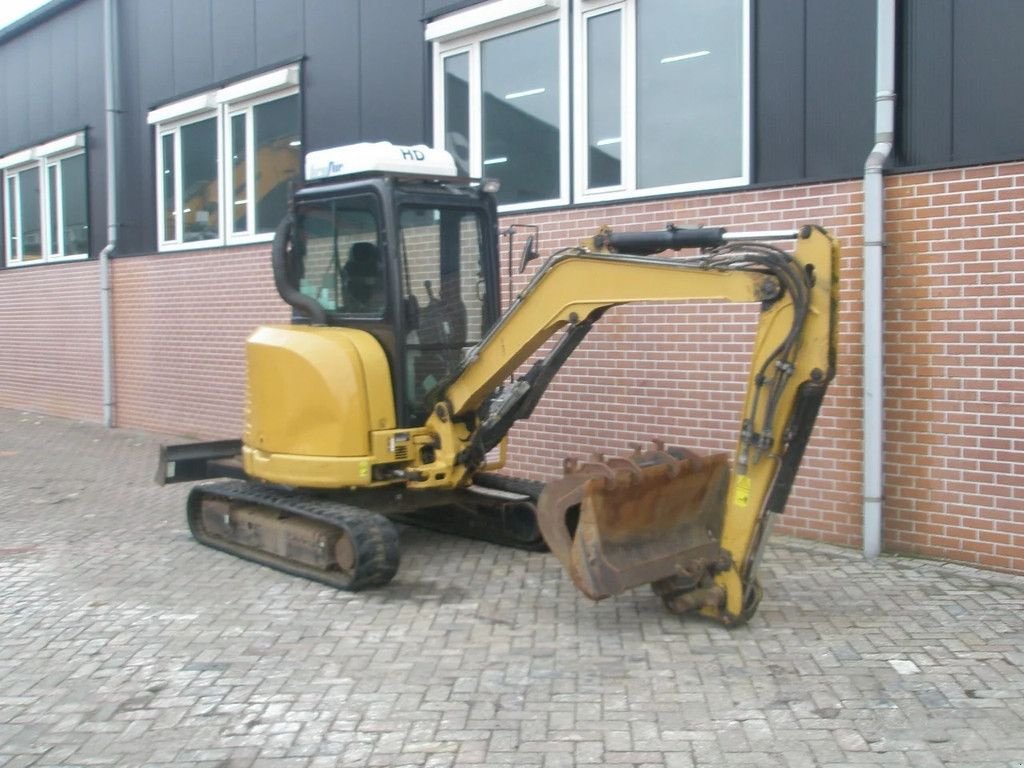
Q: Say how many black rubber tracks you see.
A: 2